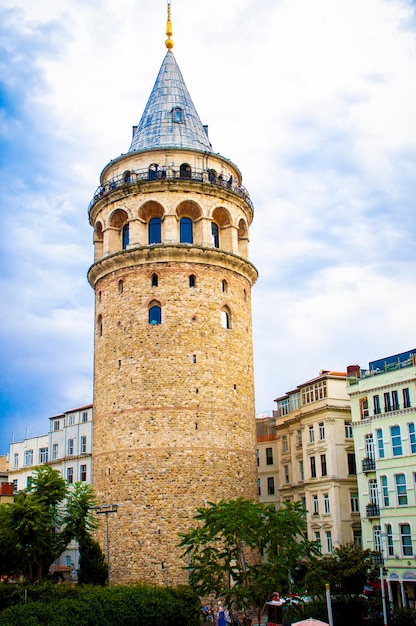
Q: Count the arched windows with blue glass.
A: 5